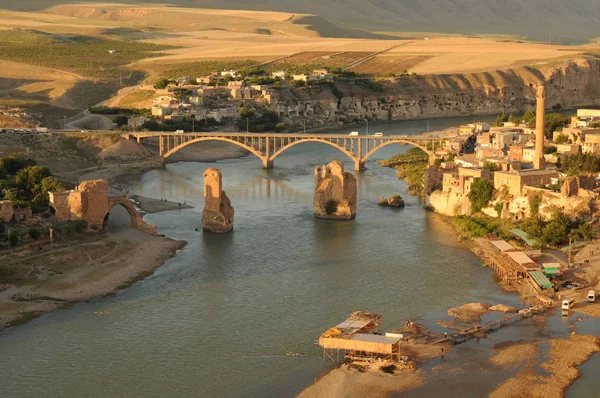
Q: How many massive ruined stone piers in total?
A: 2